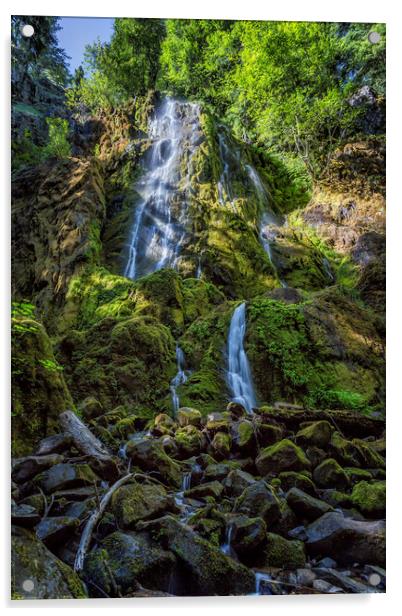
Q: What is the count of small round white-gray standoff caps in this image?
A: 4